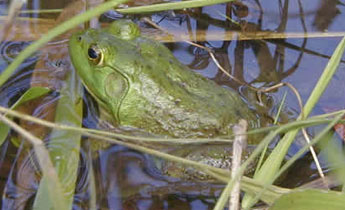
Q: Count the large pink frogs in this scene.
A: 0